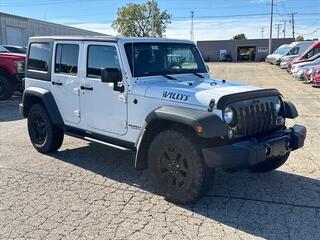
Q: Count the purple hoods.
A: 0